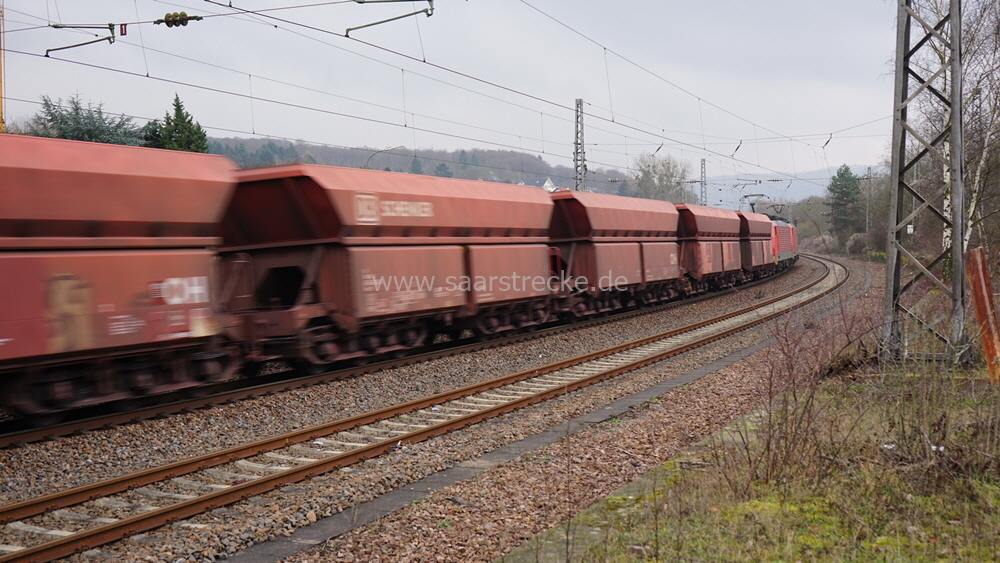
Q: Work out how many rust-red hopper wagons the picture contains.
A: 5